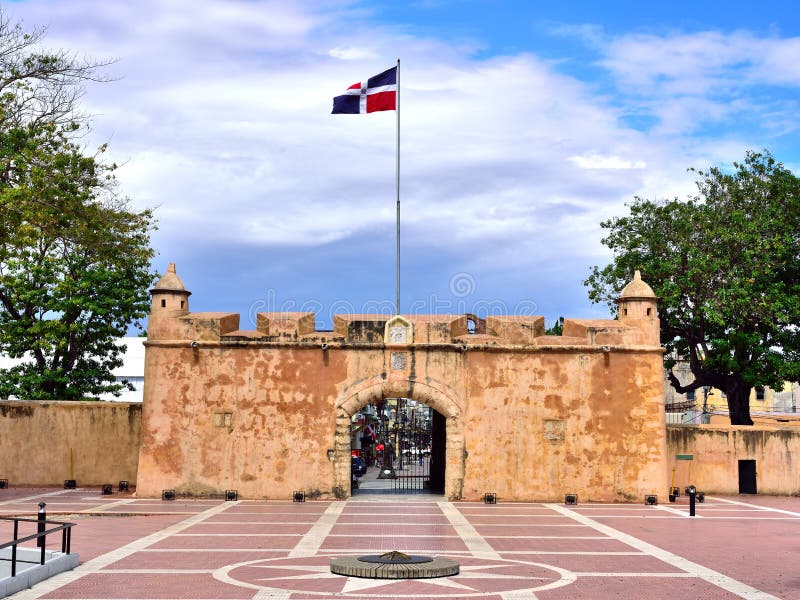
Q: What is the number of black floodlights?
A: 13